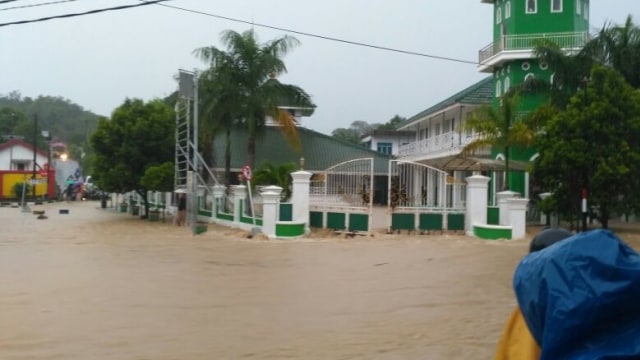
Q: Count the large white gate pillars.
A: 2